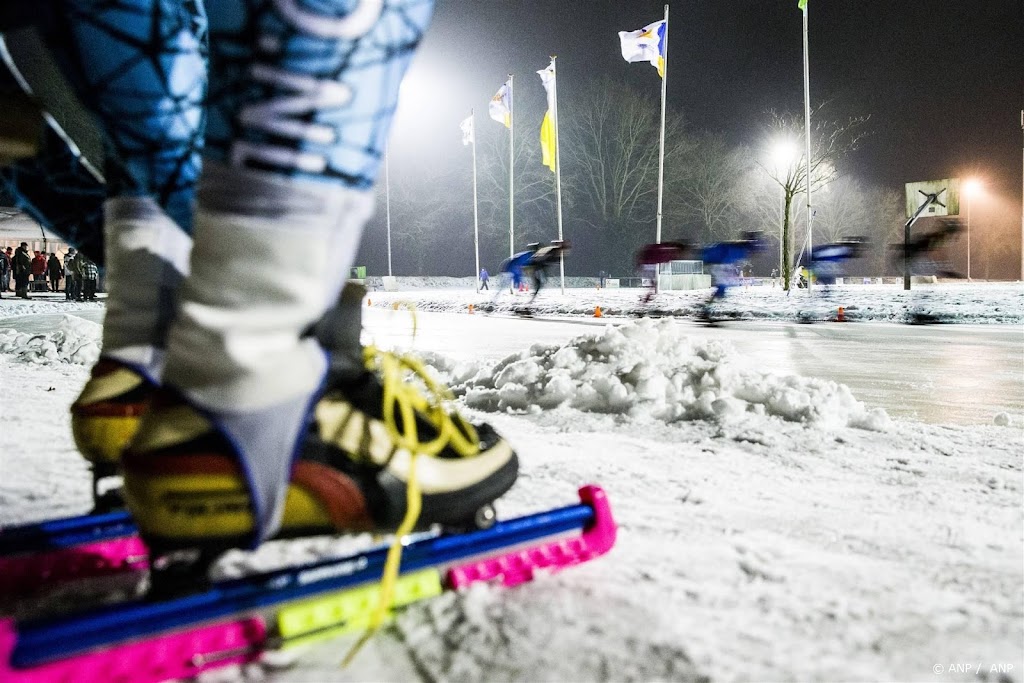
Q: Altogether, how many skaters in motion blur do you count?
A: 6